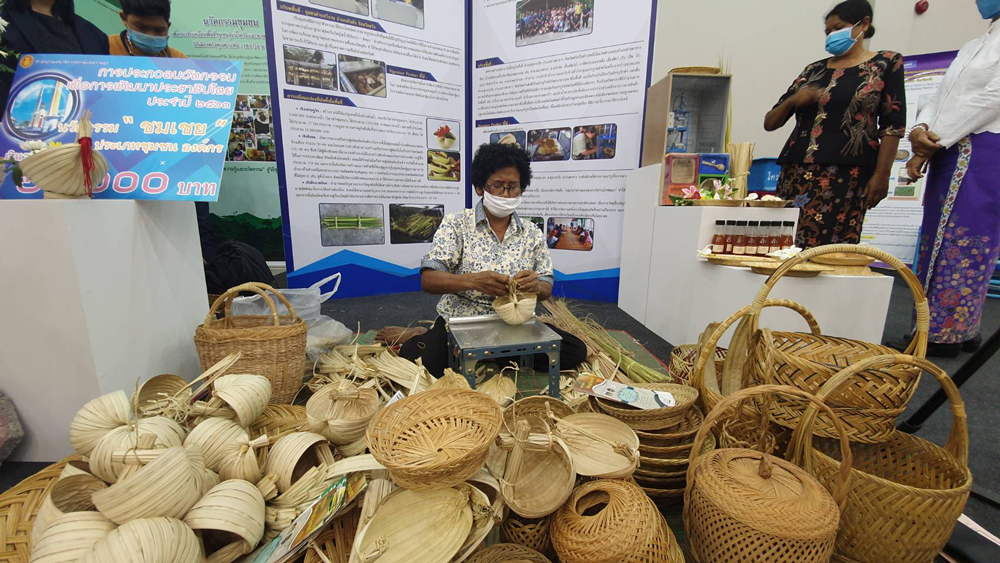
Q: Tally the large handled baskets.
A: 5